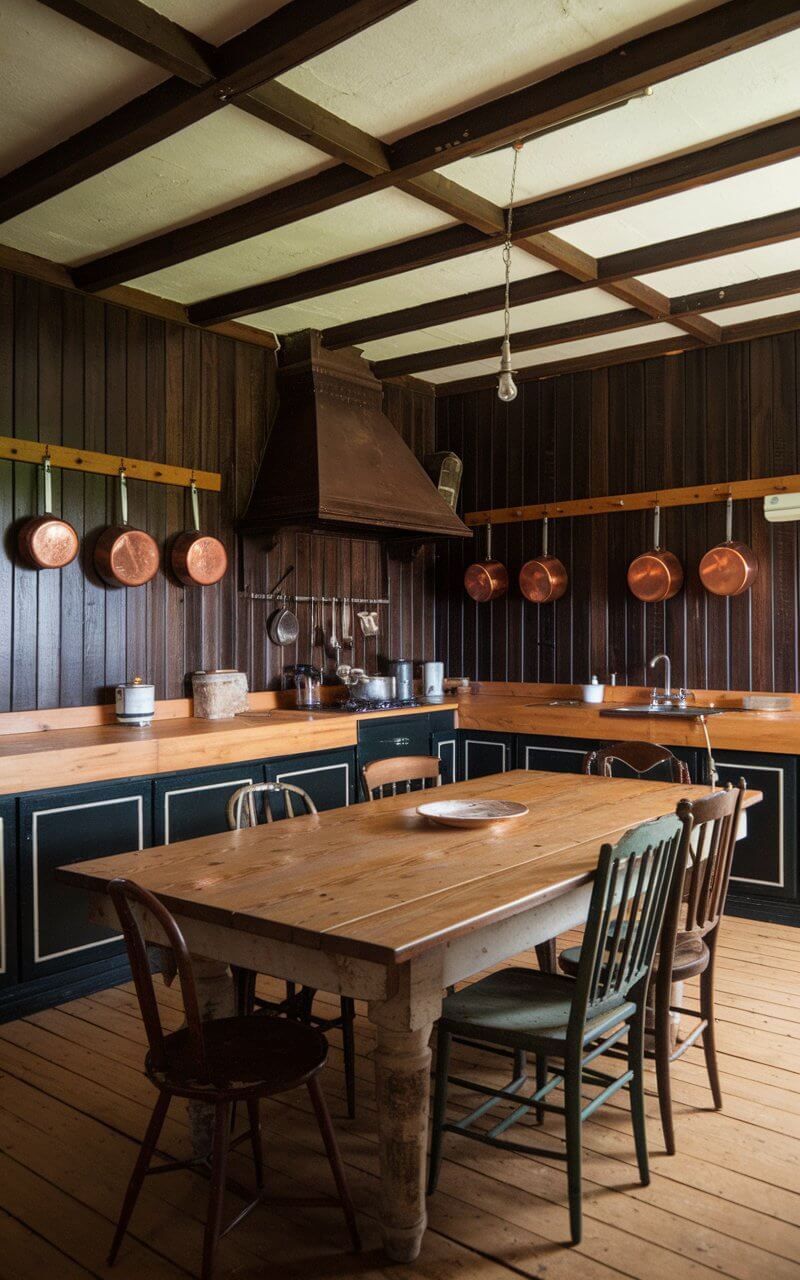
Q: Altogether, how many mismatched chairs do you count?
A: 6